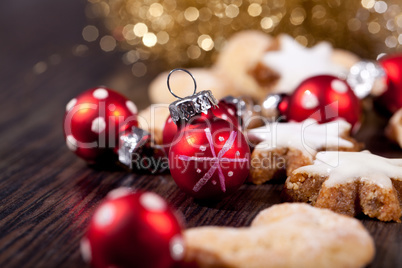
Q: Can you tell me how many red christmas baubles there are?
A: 6